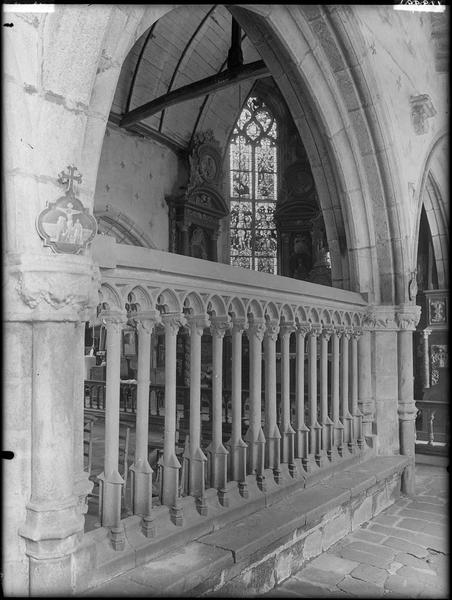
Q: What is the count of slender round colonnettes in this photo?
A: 15